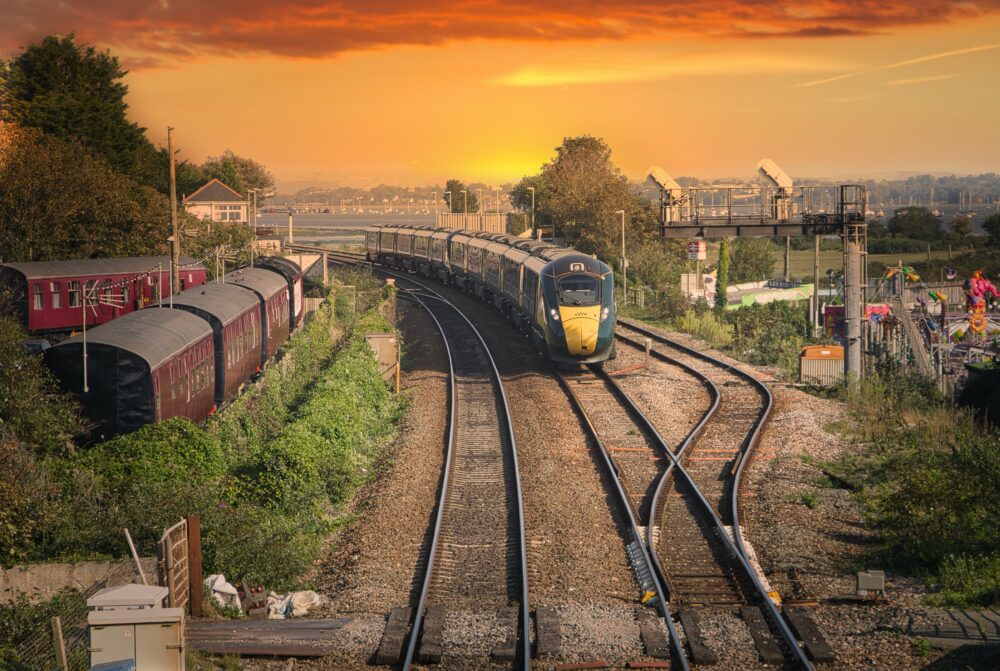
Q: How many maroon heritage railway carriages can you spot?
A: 5